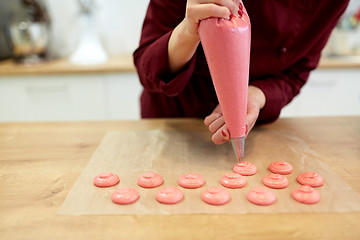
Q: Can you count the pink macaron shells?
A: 13